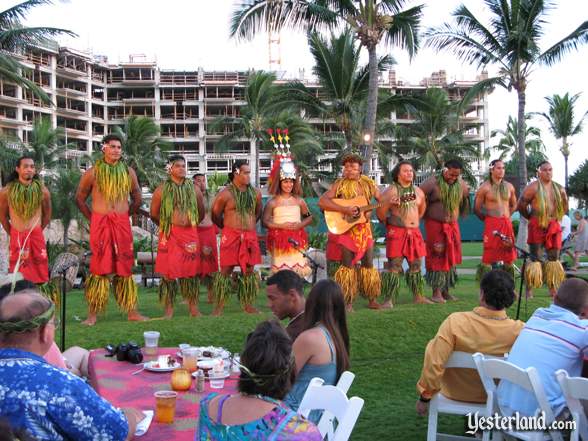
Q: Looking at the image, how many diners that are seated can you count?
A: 7